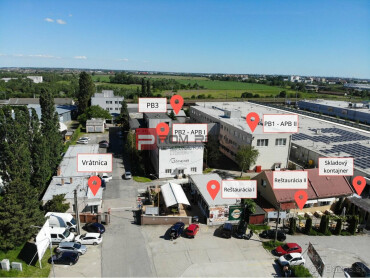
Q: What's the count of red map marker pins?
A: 7